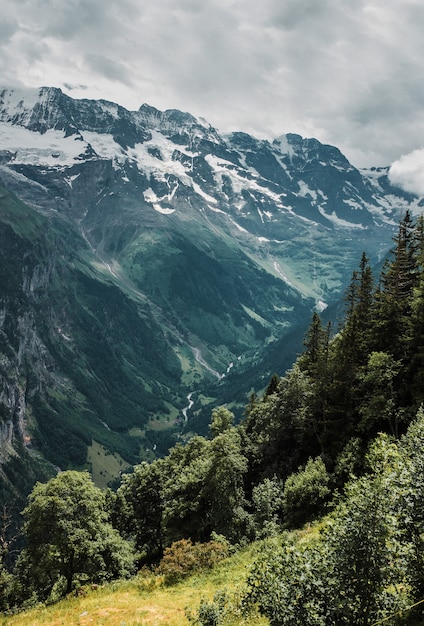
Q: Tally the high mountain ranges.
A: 1